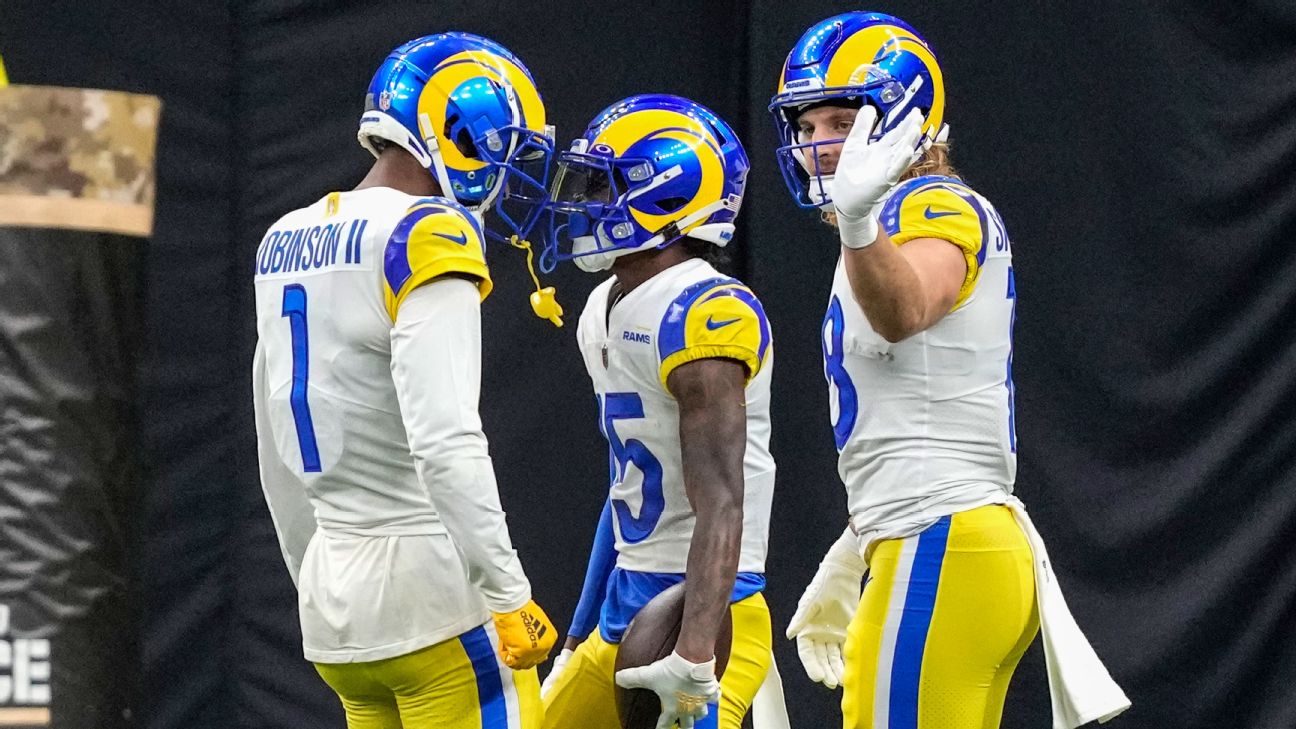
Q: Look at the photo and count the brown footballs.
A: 1